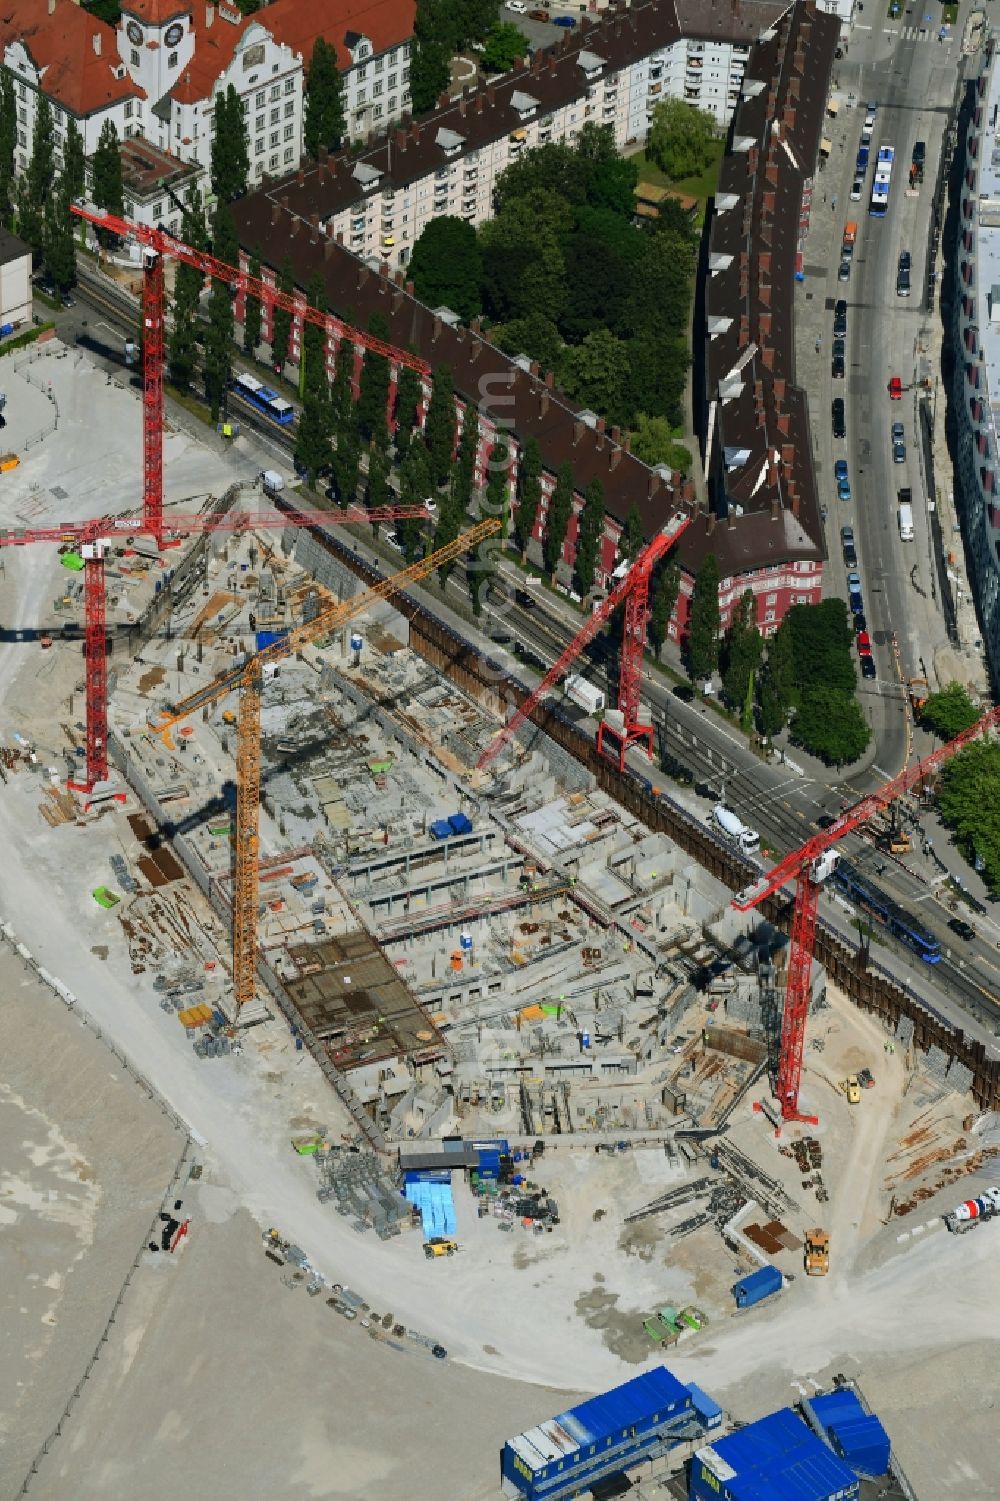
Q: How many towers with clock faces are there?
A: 1